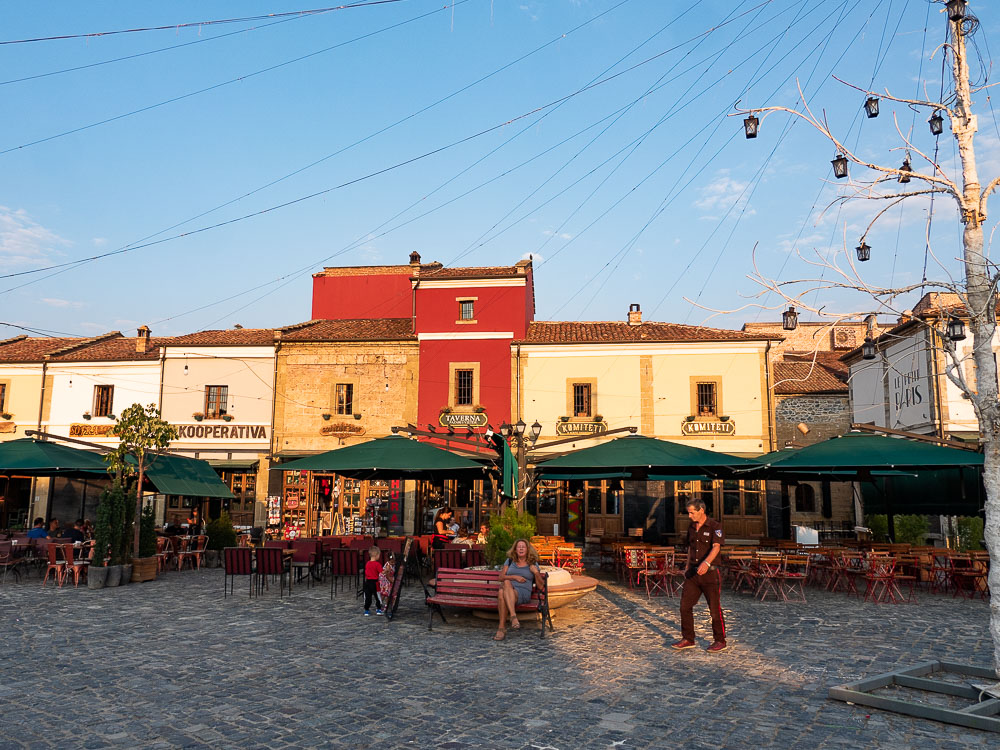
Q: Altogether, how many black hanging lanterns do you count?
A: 10